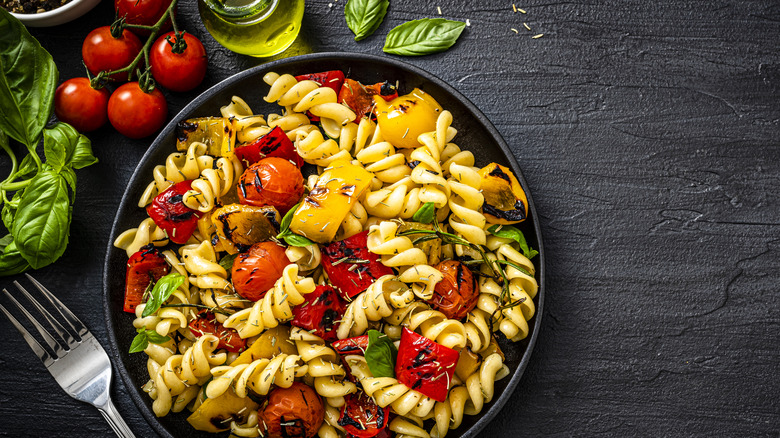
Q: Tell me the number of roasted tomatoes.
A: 4